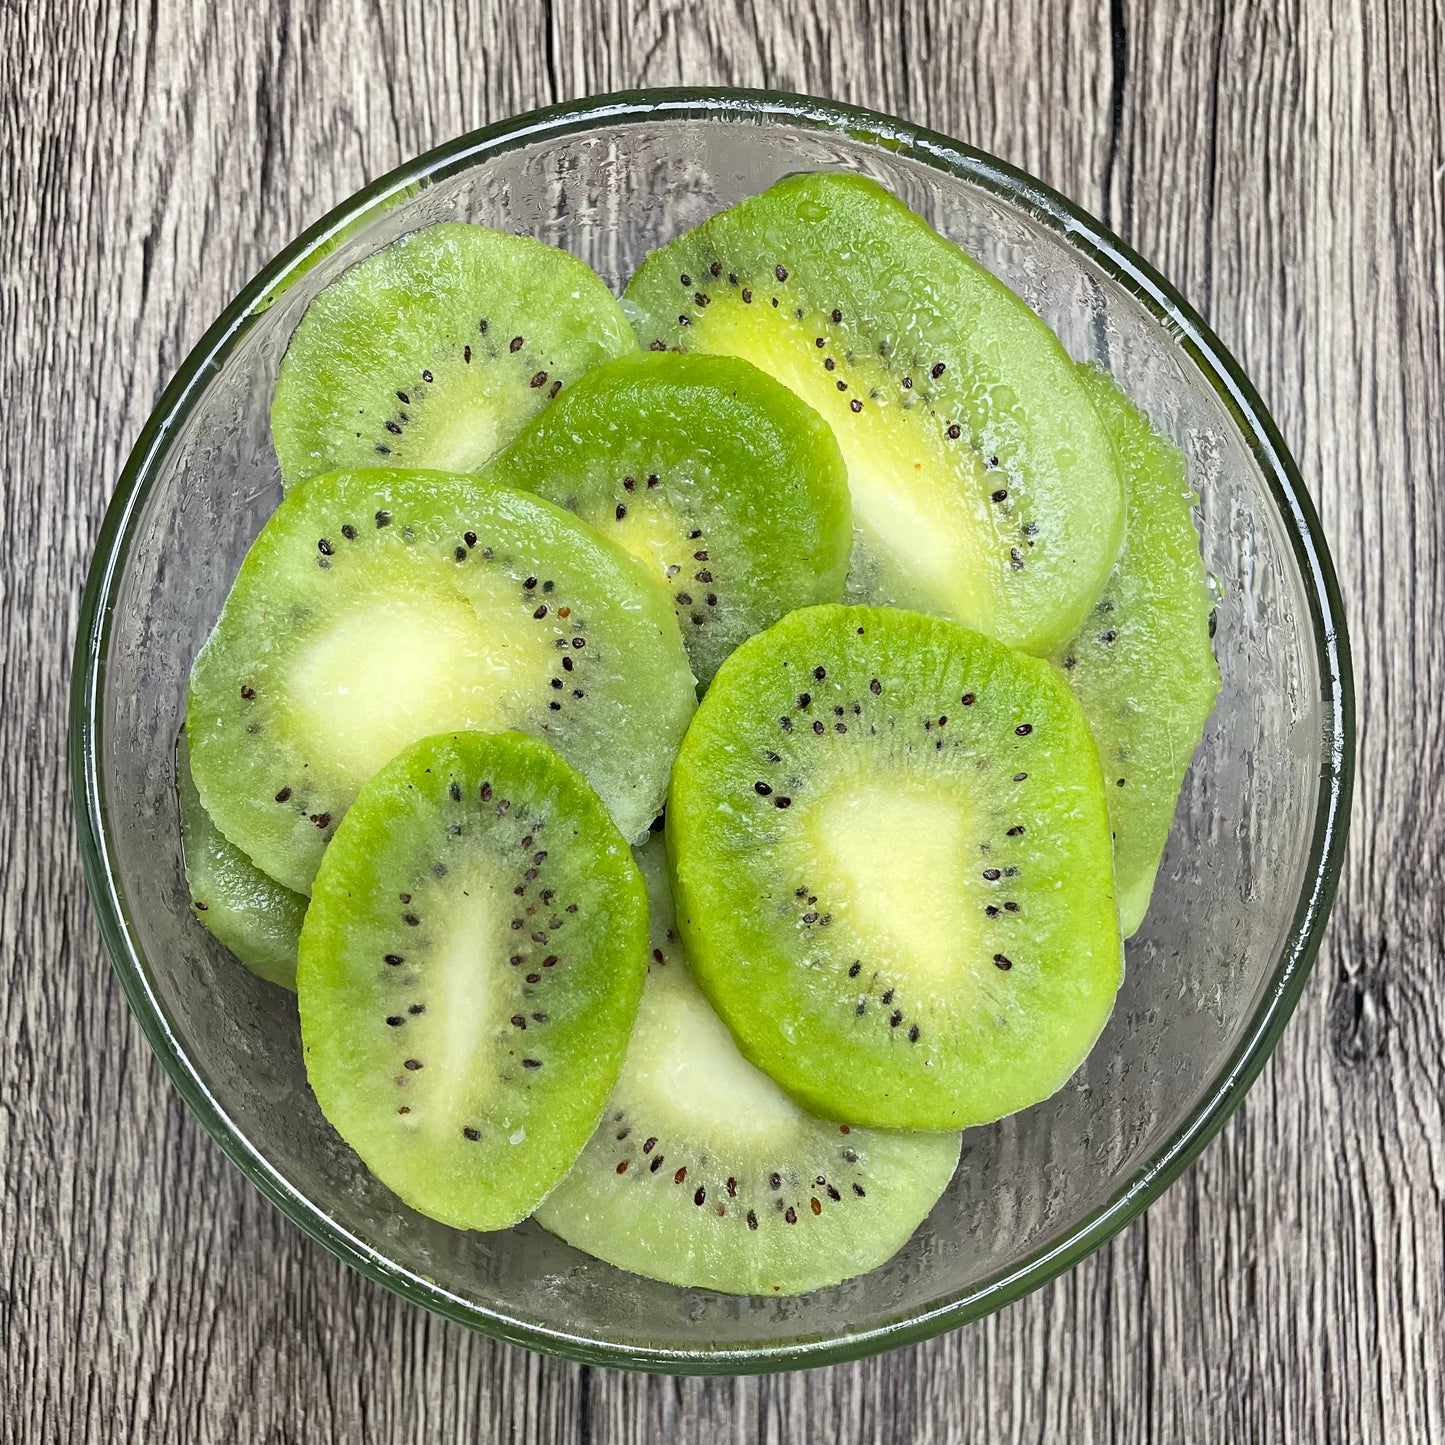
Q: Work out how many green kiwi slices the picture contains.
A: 9